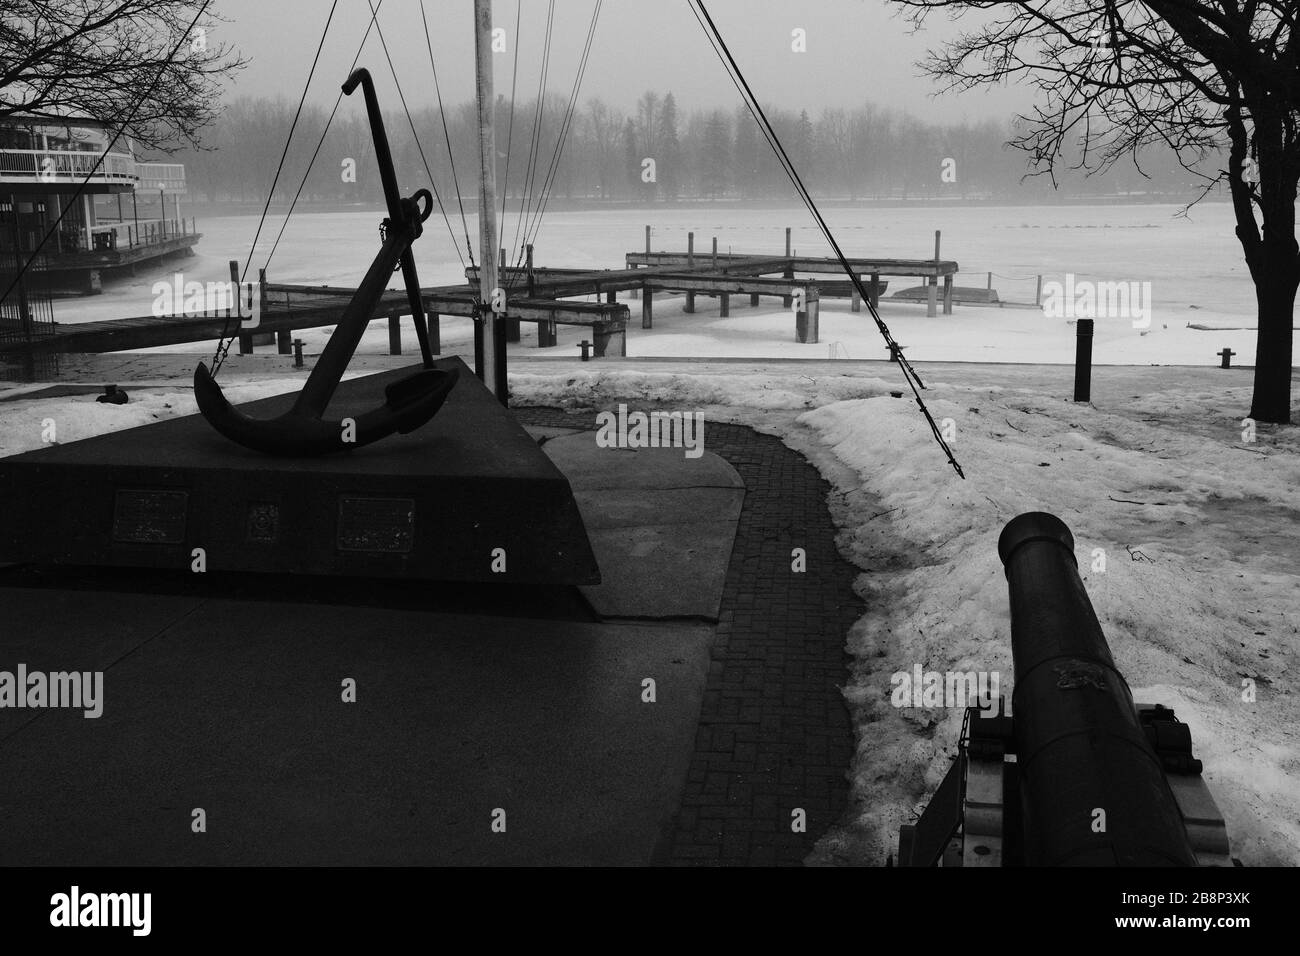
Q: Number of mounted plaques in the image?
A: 3